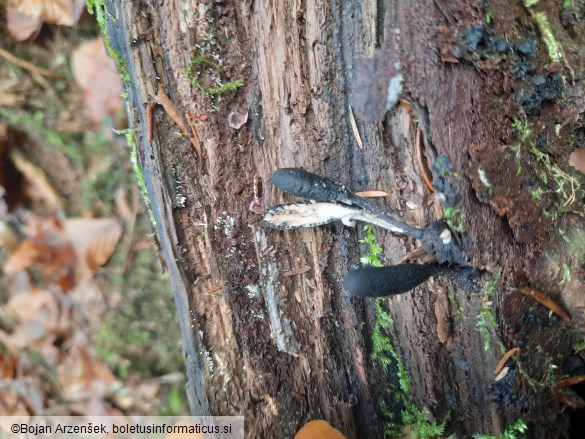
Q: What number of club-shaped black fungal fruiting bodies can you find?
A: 3